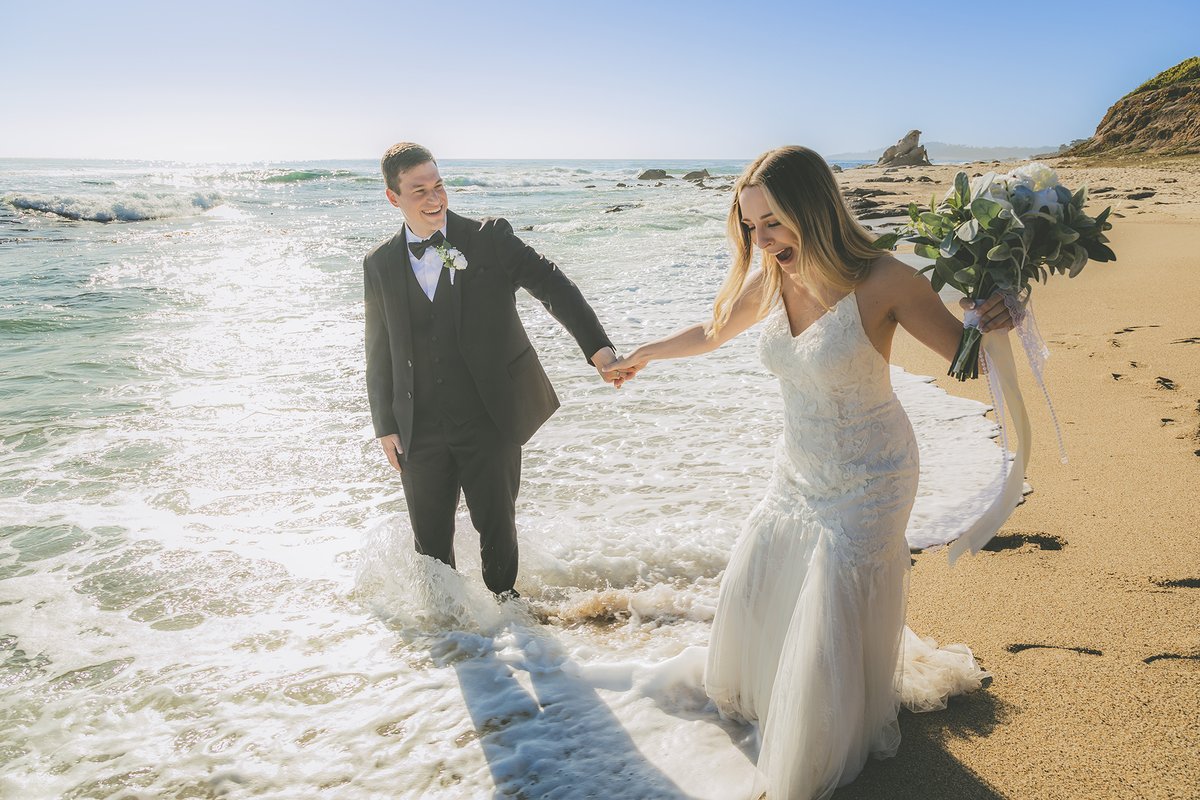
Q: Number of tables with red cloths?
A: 0